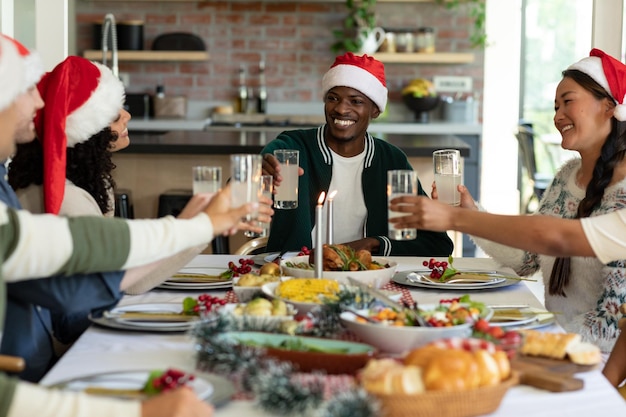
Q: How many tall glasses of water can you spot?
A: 6